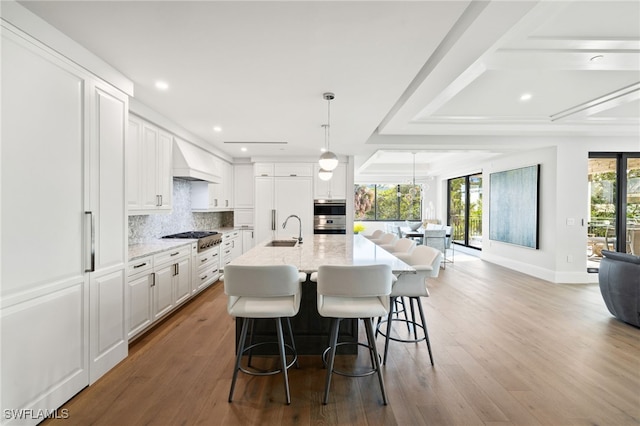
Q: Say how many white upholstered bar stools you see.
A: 6